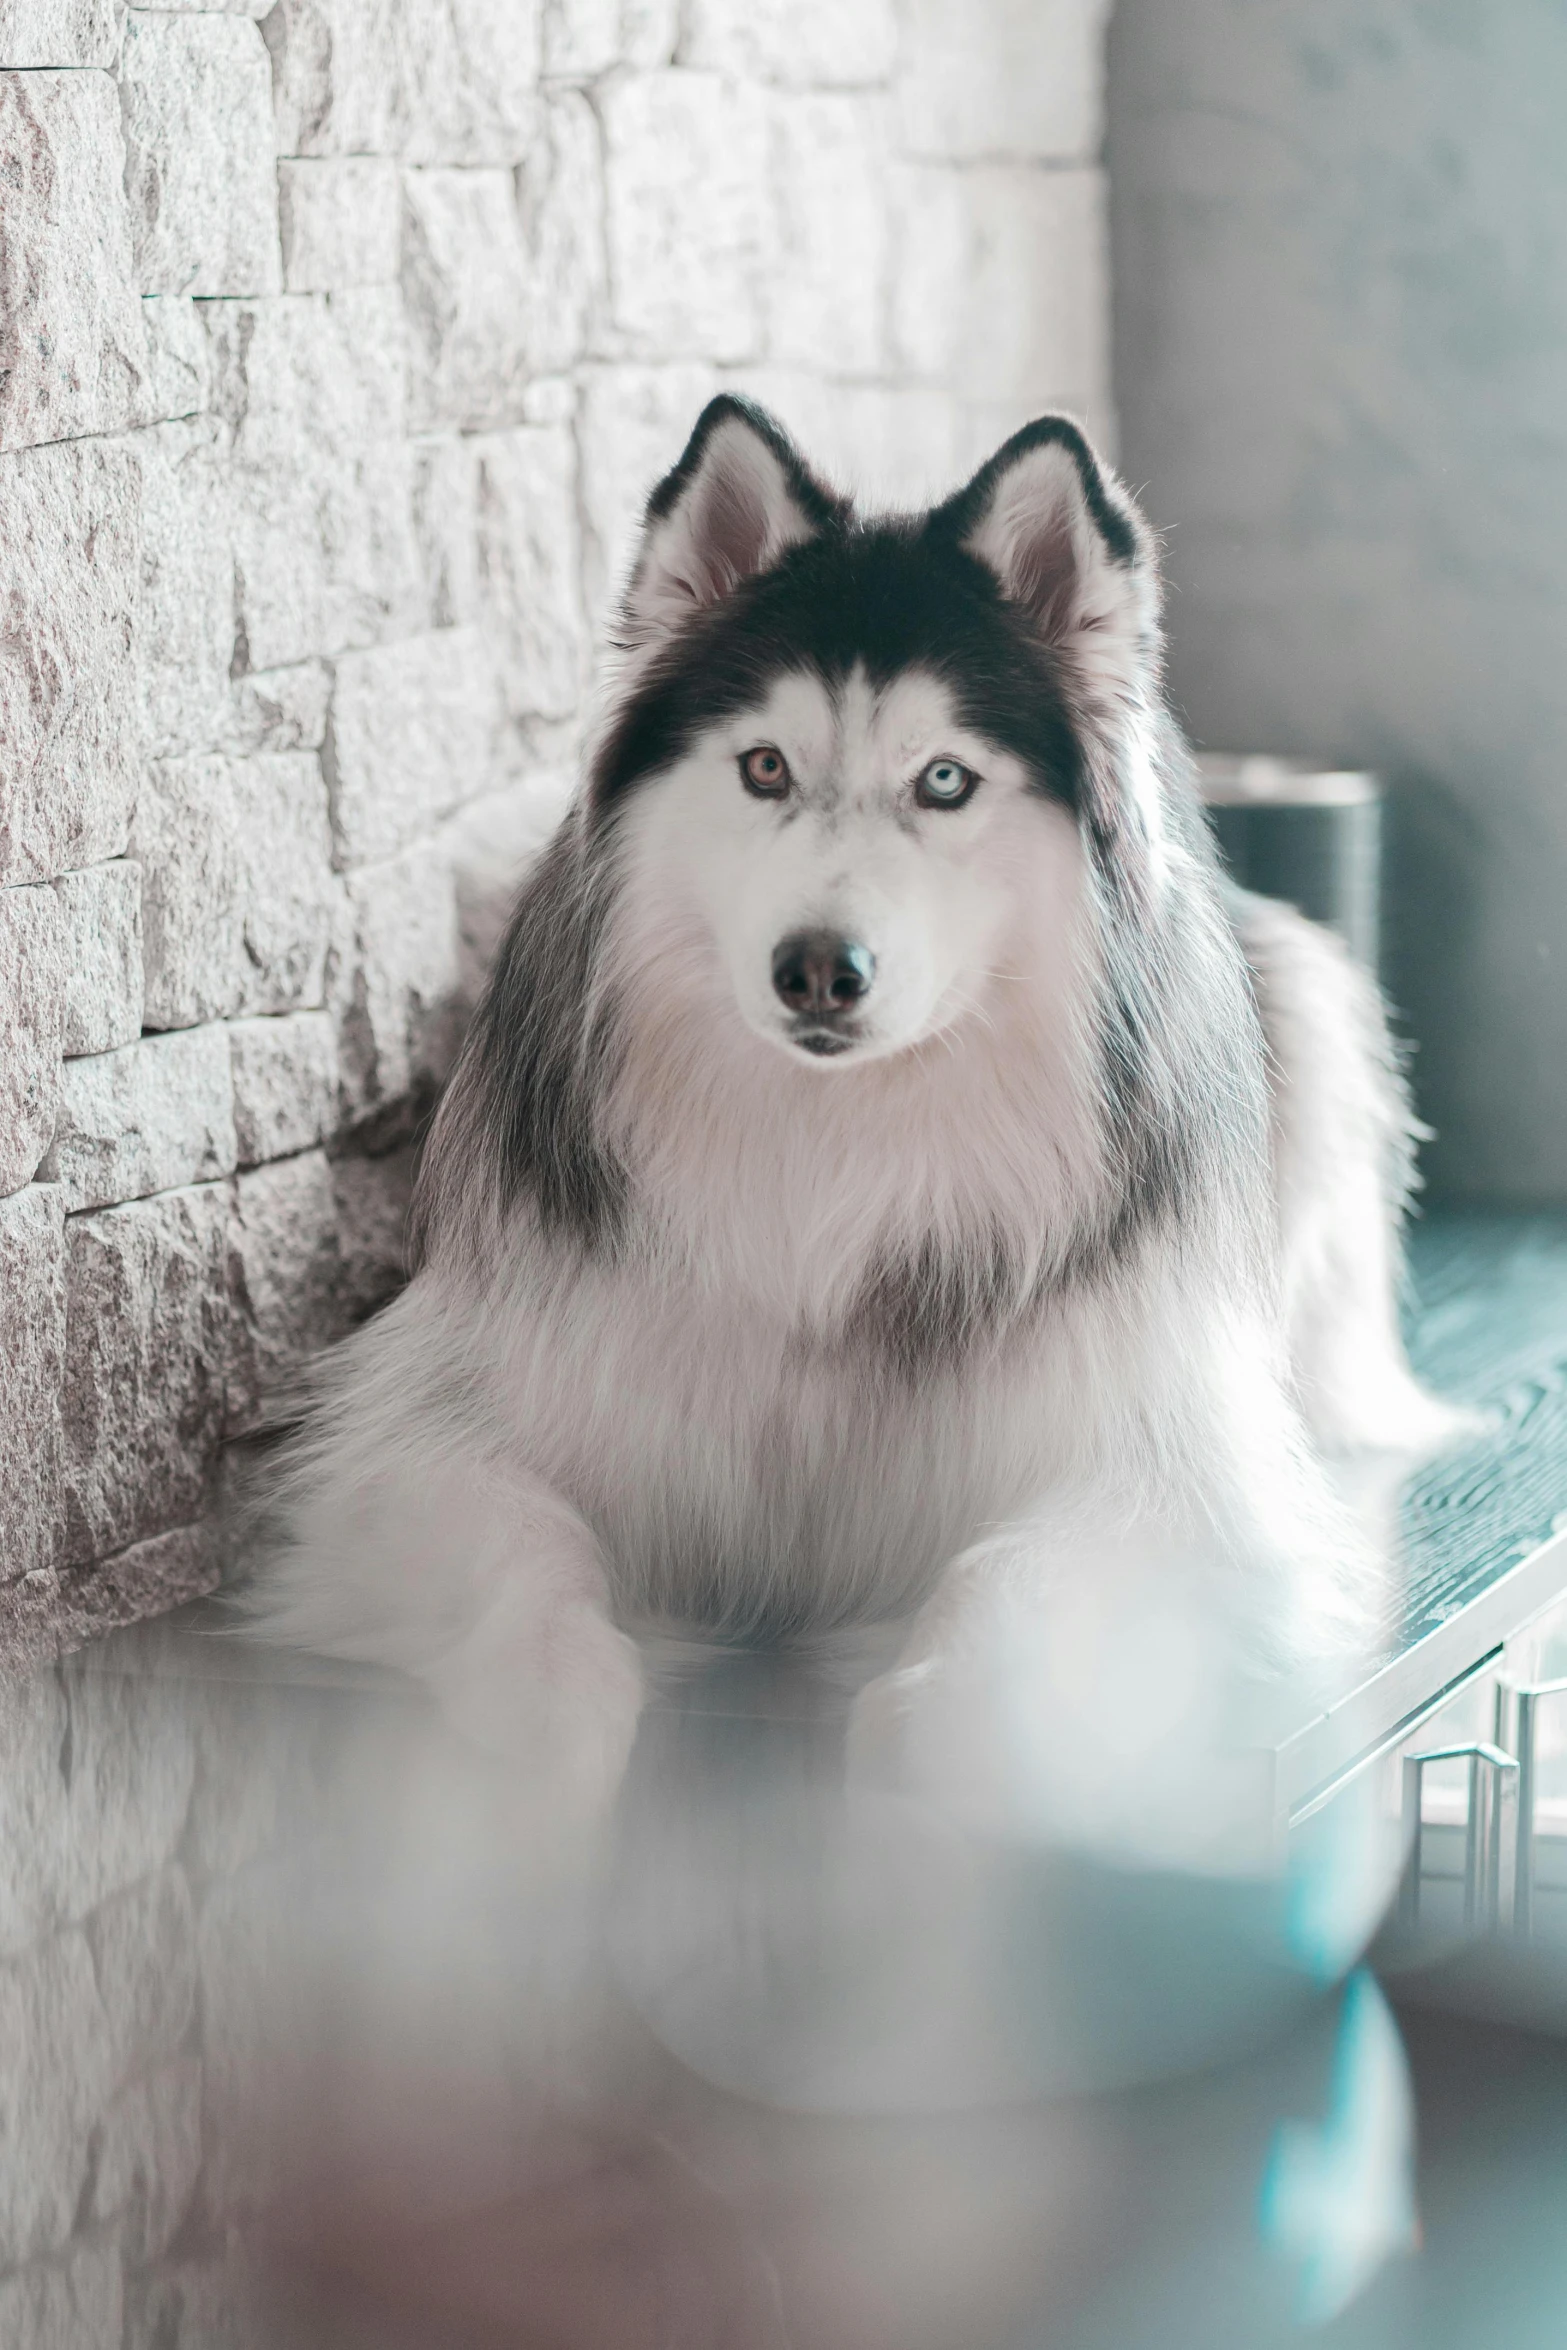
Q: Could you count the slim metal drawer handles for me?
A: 2